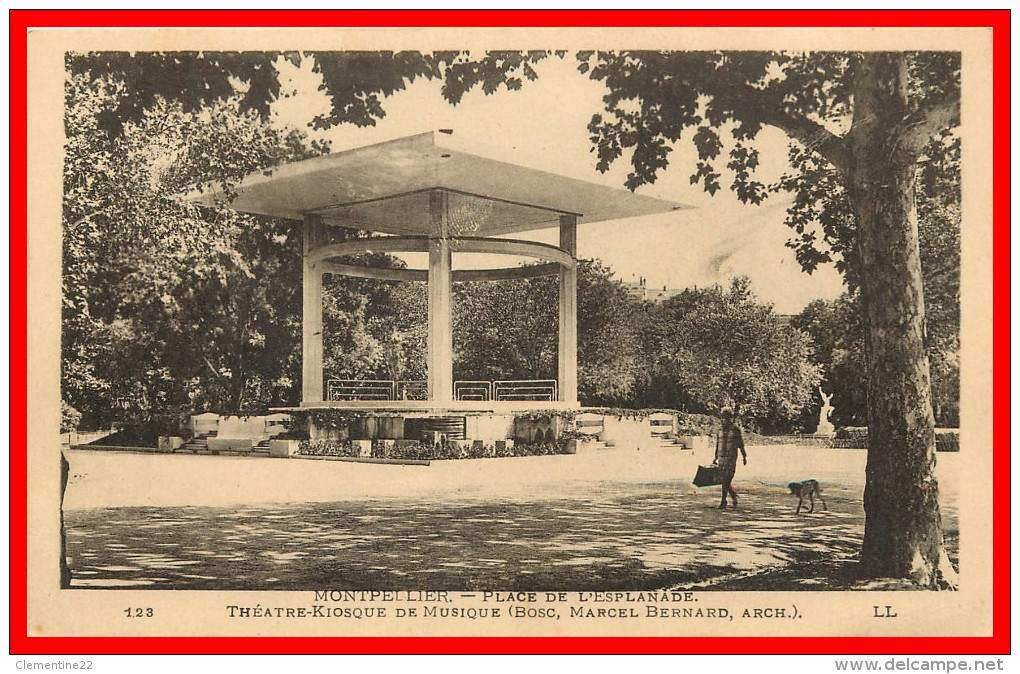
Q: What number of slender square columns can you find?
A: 3